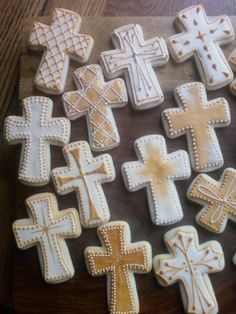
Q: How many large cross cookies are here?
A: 12